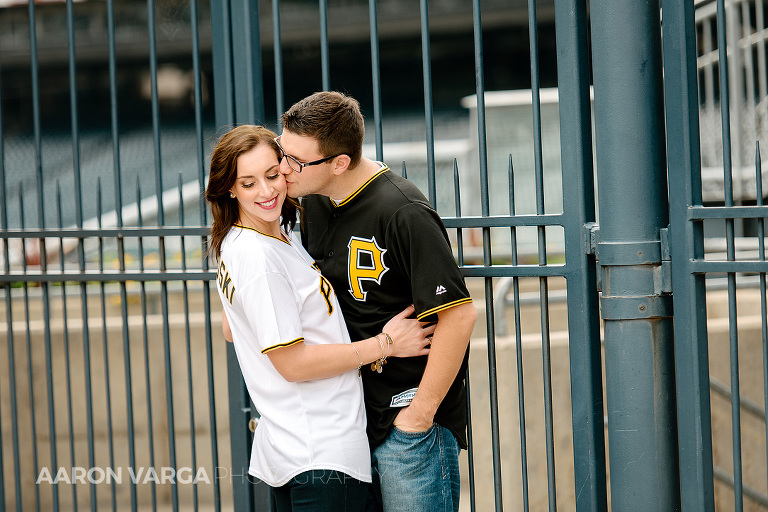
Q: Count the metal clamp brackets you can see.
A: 2